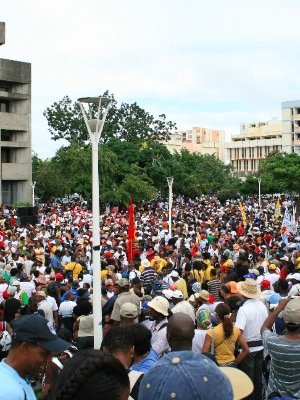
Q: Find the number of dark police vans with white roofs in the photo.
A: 0